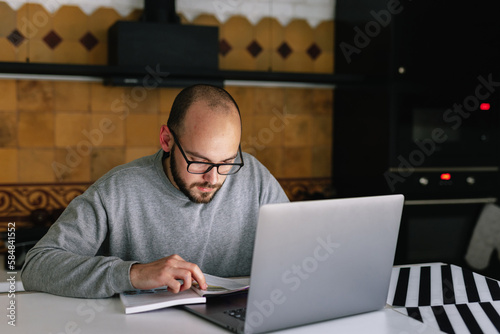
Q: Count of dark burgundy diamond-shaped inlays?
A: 7